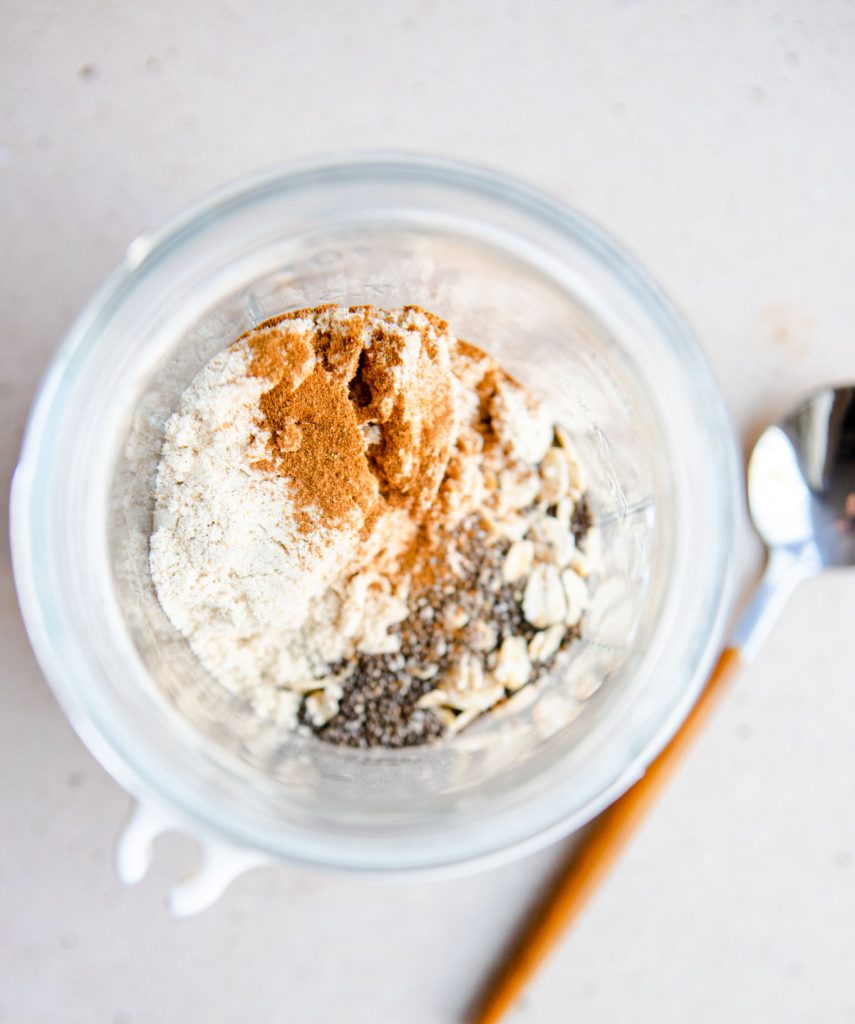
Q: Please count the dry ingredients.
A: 4